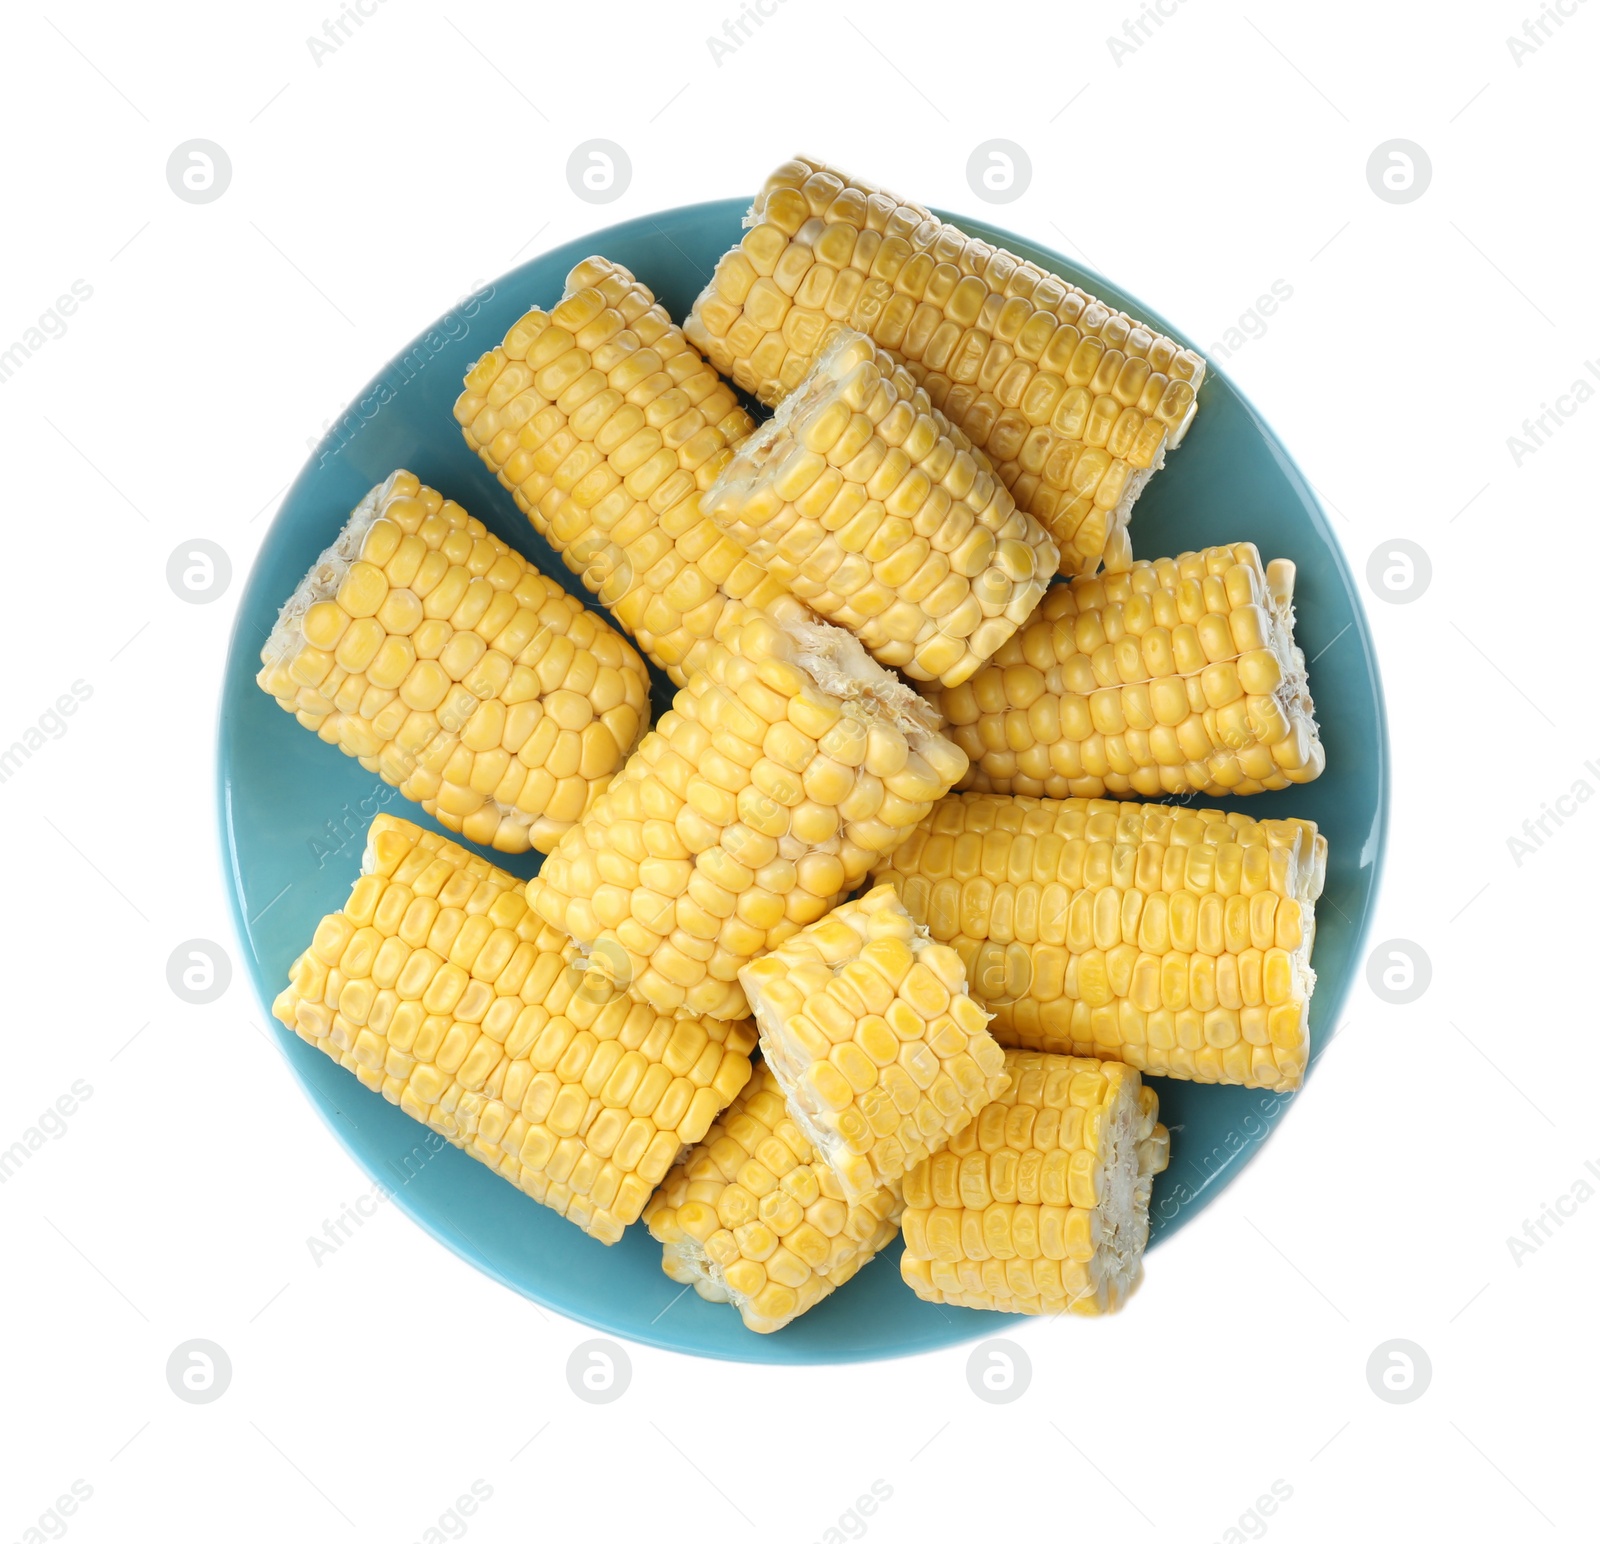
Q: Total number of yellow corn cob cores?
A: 11